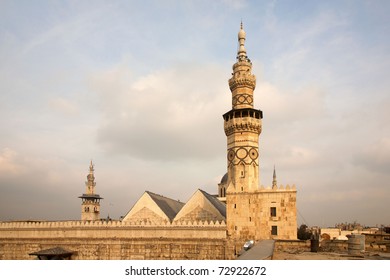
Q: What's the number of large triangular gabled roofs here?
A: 2